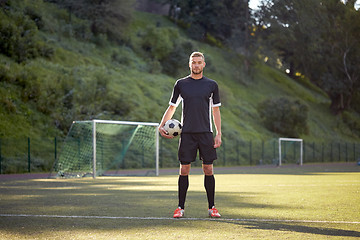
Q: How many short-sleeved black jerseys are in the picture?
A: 1